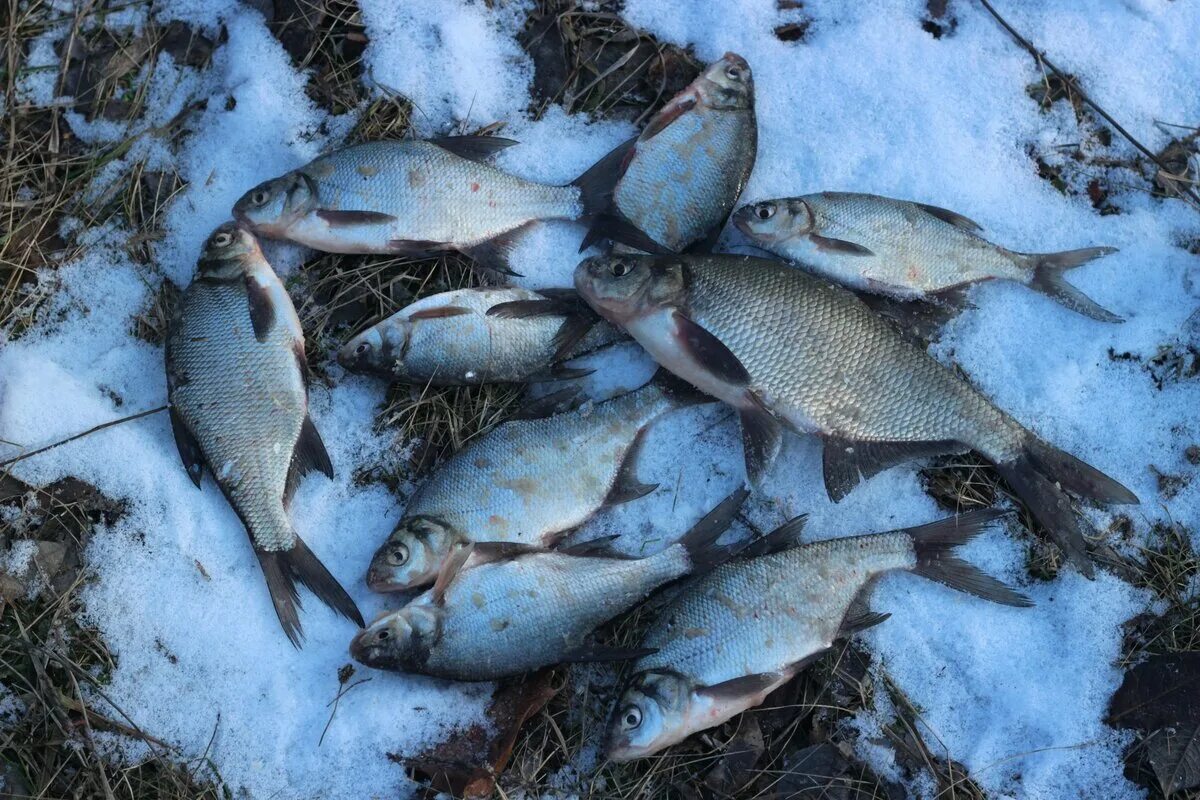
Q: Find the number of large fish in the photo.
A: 1